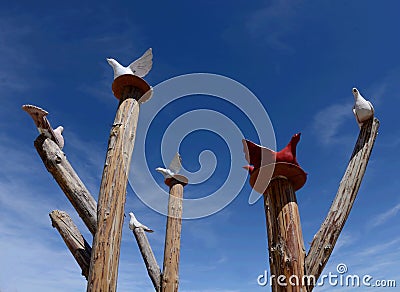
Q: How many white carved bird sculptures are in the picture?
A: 5